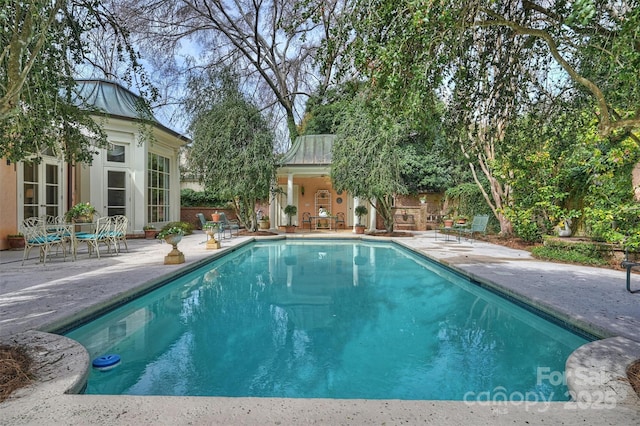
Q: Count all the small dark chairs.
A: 2